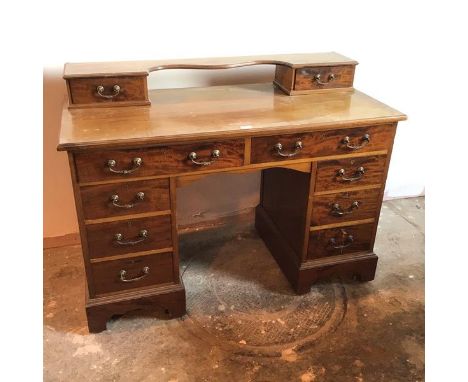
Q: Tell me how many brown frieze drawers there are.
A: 2